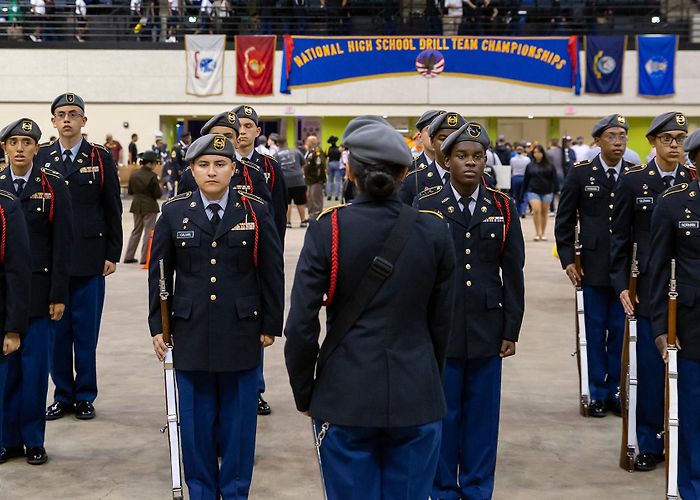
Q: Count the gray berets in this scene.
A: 13